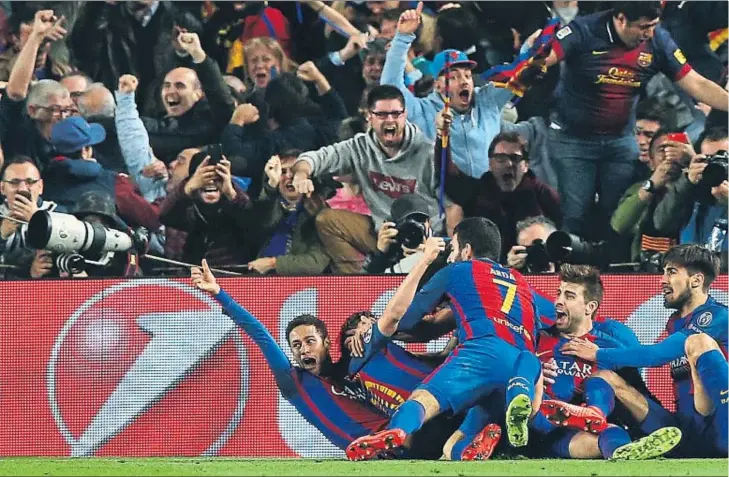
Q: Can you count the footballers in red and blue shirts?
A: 5